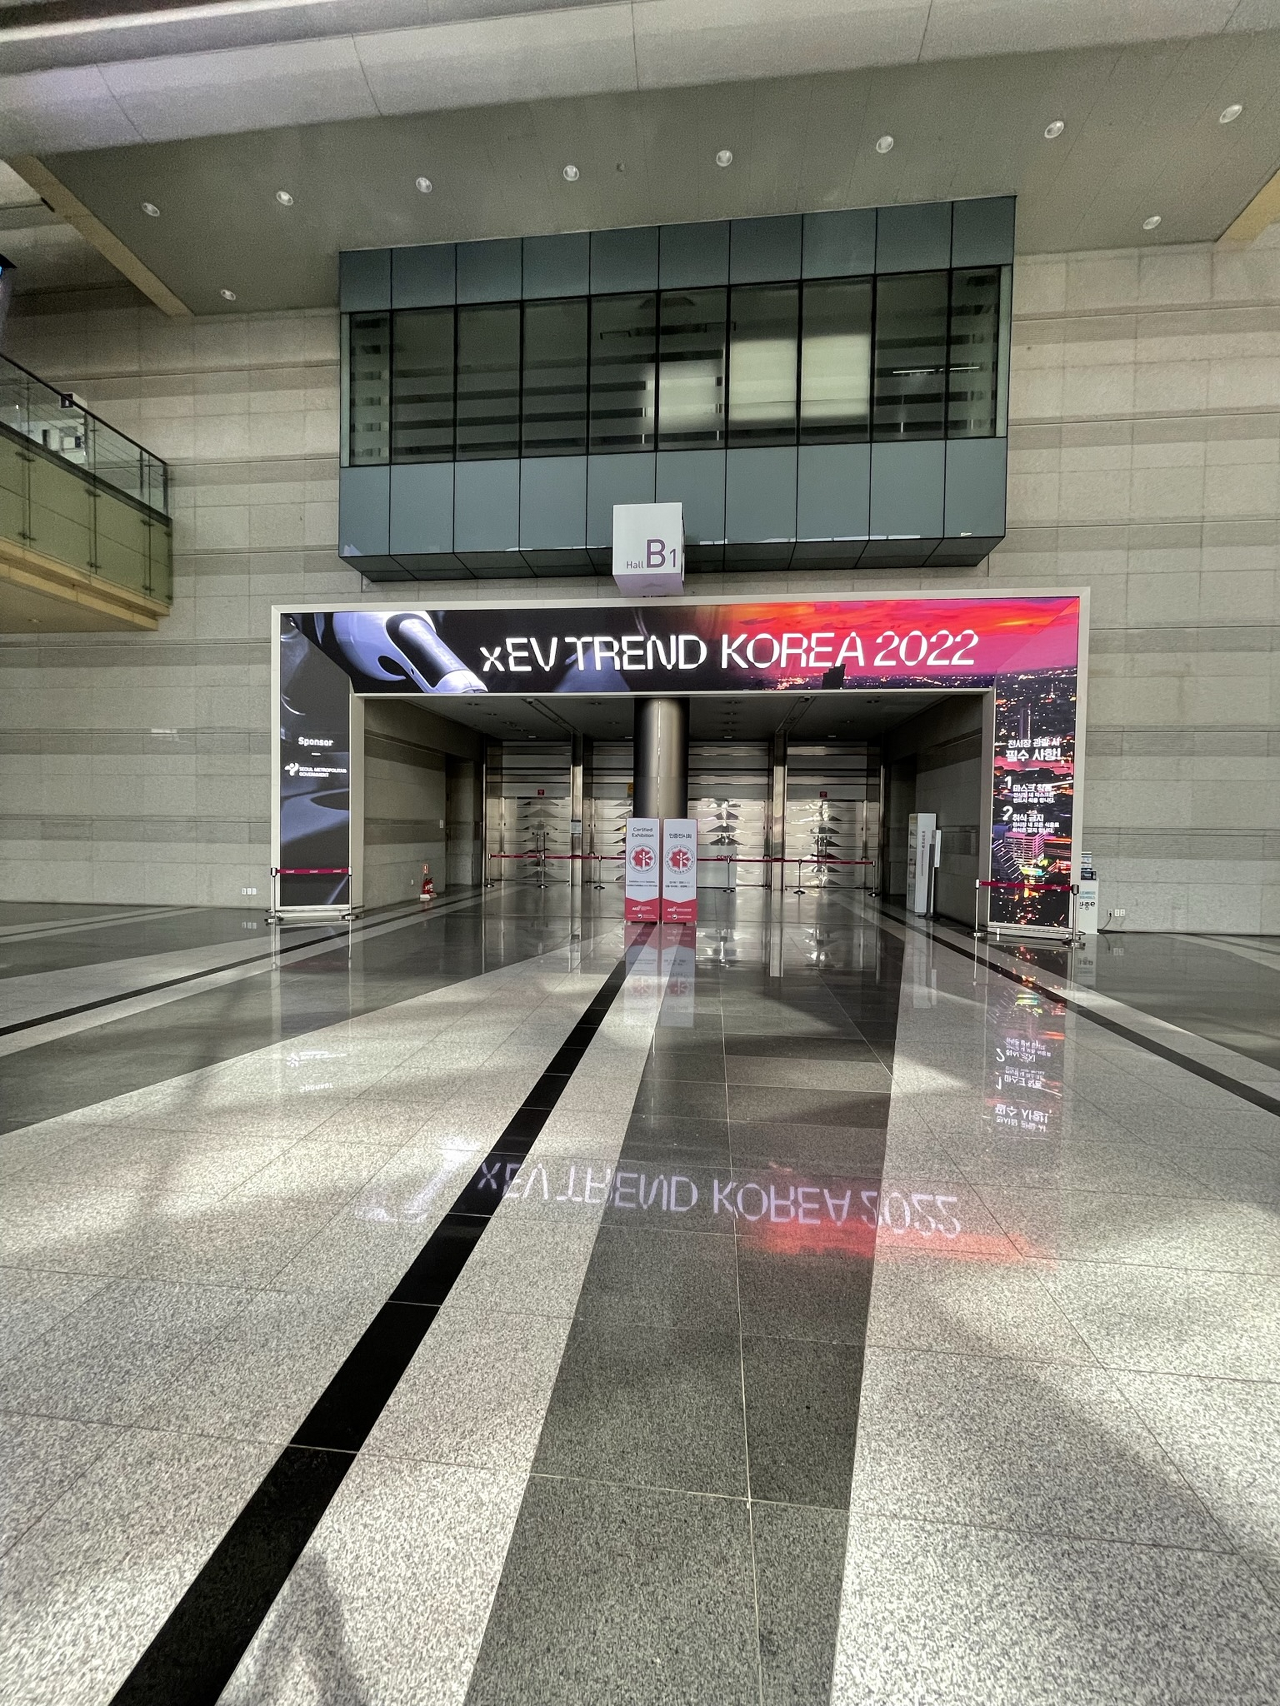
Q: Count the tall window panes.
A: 10